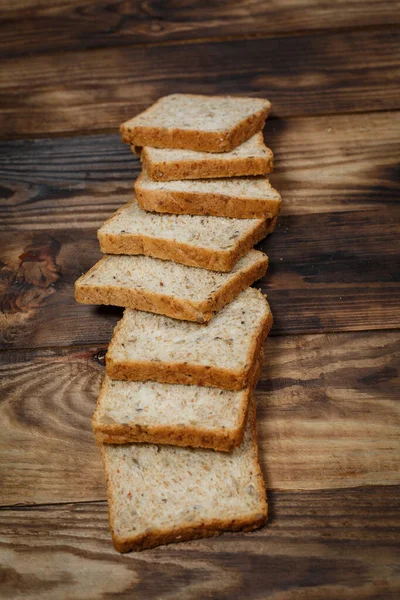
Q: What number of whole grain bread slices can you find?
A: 8